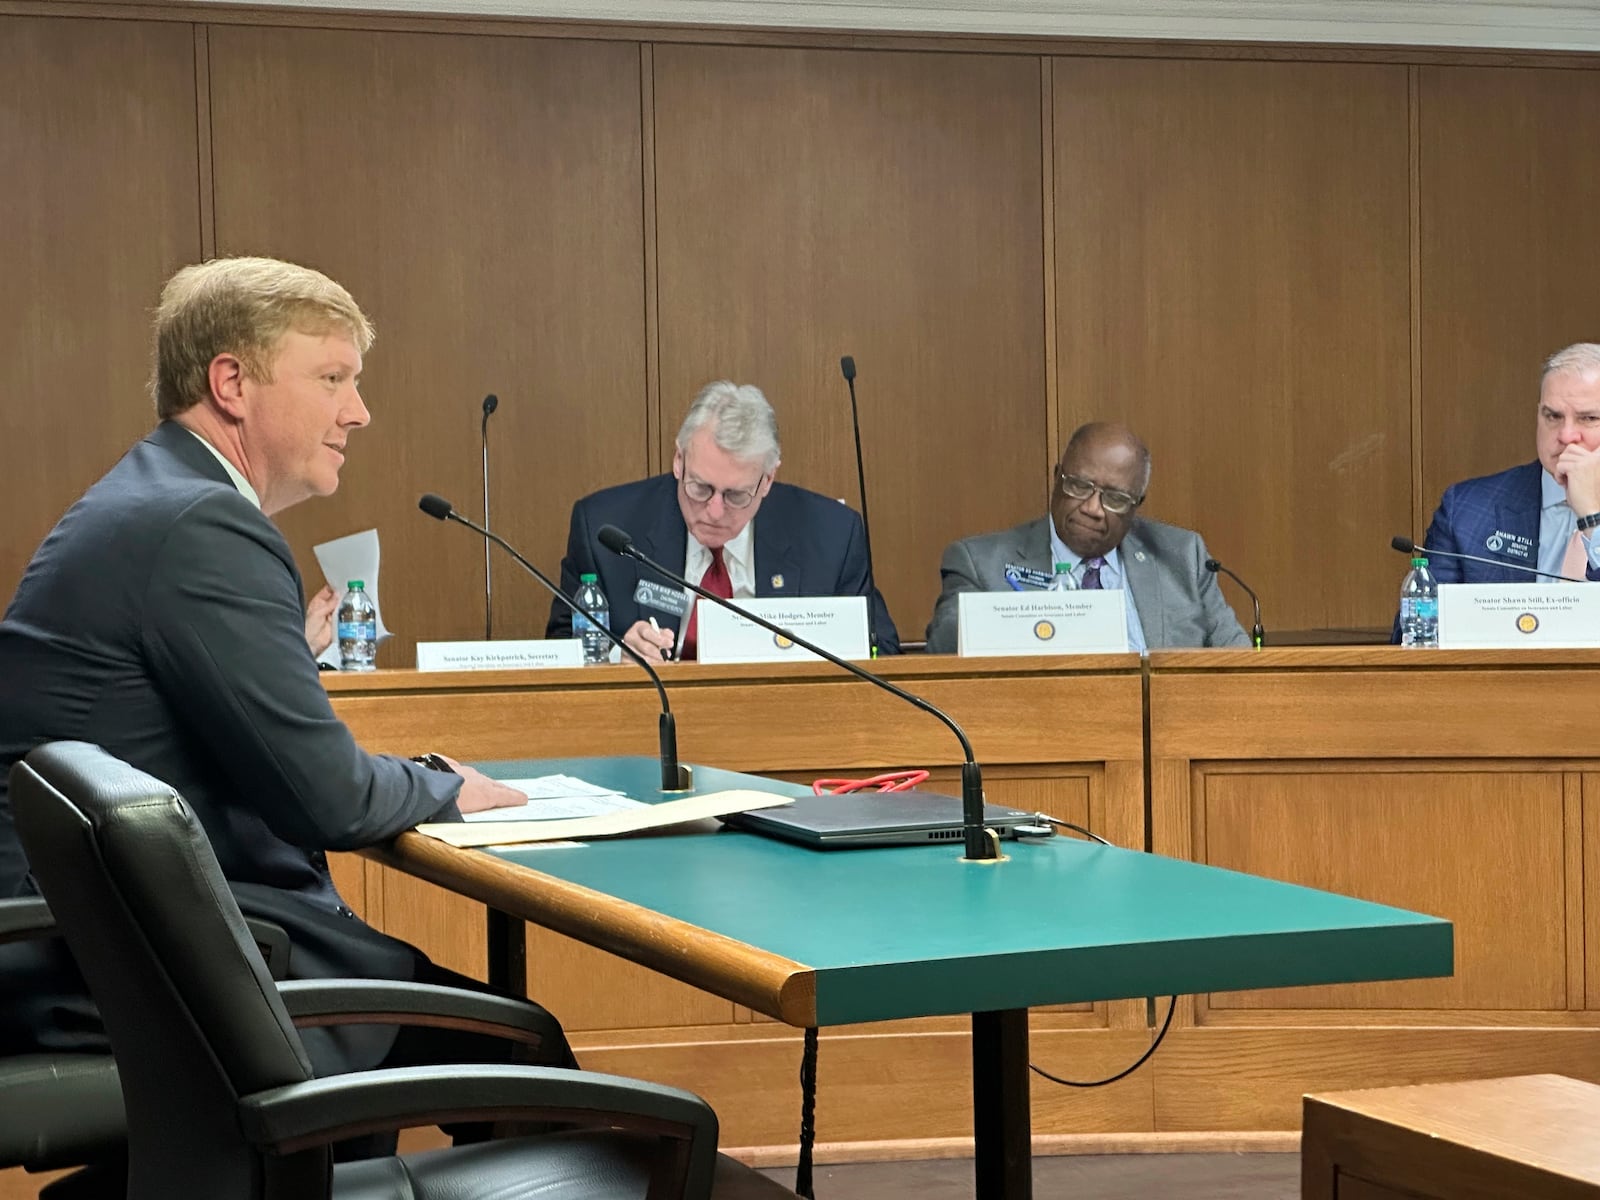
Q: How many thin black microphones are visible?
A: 6